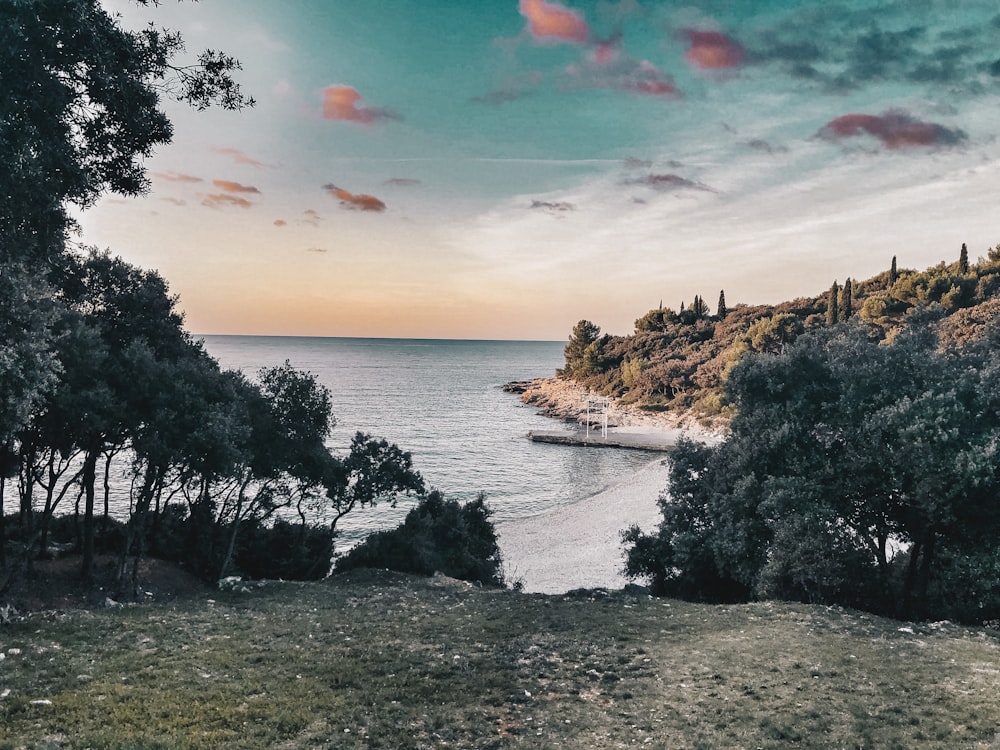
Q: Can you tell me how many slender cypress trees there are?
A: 9